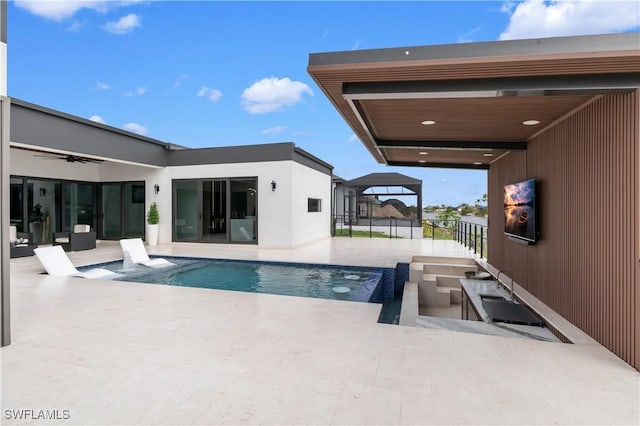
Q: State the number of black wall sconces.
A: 2